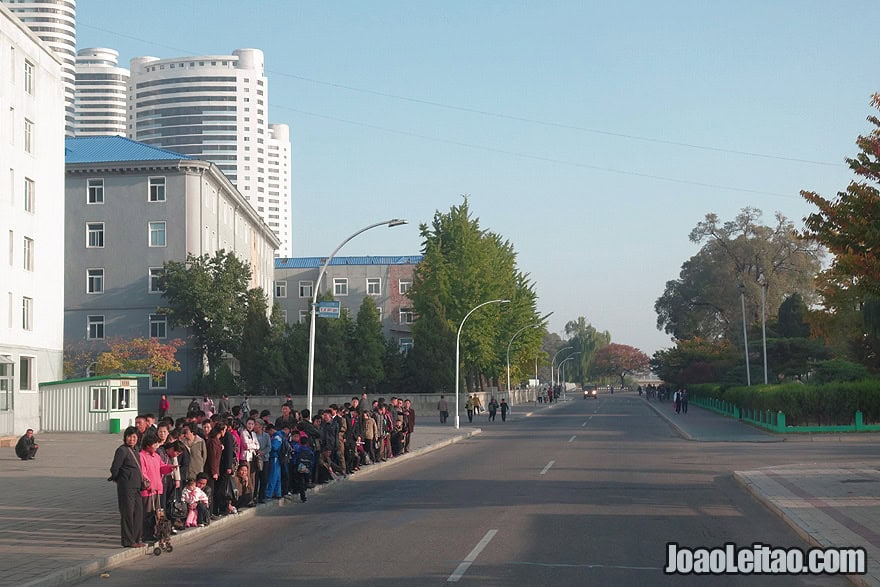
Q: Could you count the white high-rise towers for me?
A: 4